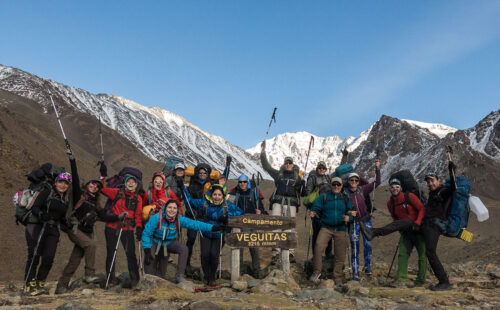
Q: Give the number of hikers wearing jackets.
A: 15